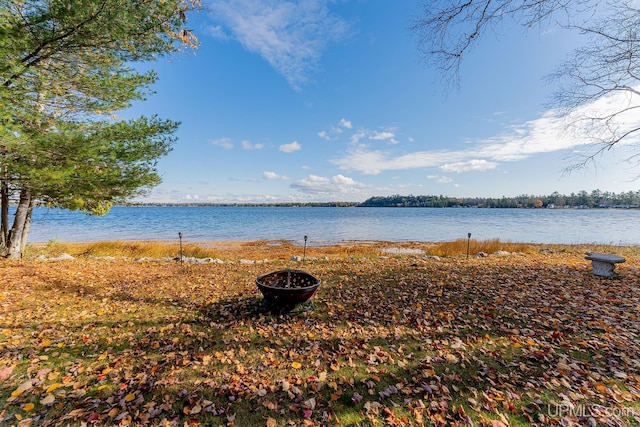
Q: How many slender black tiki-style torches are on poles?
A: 3